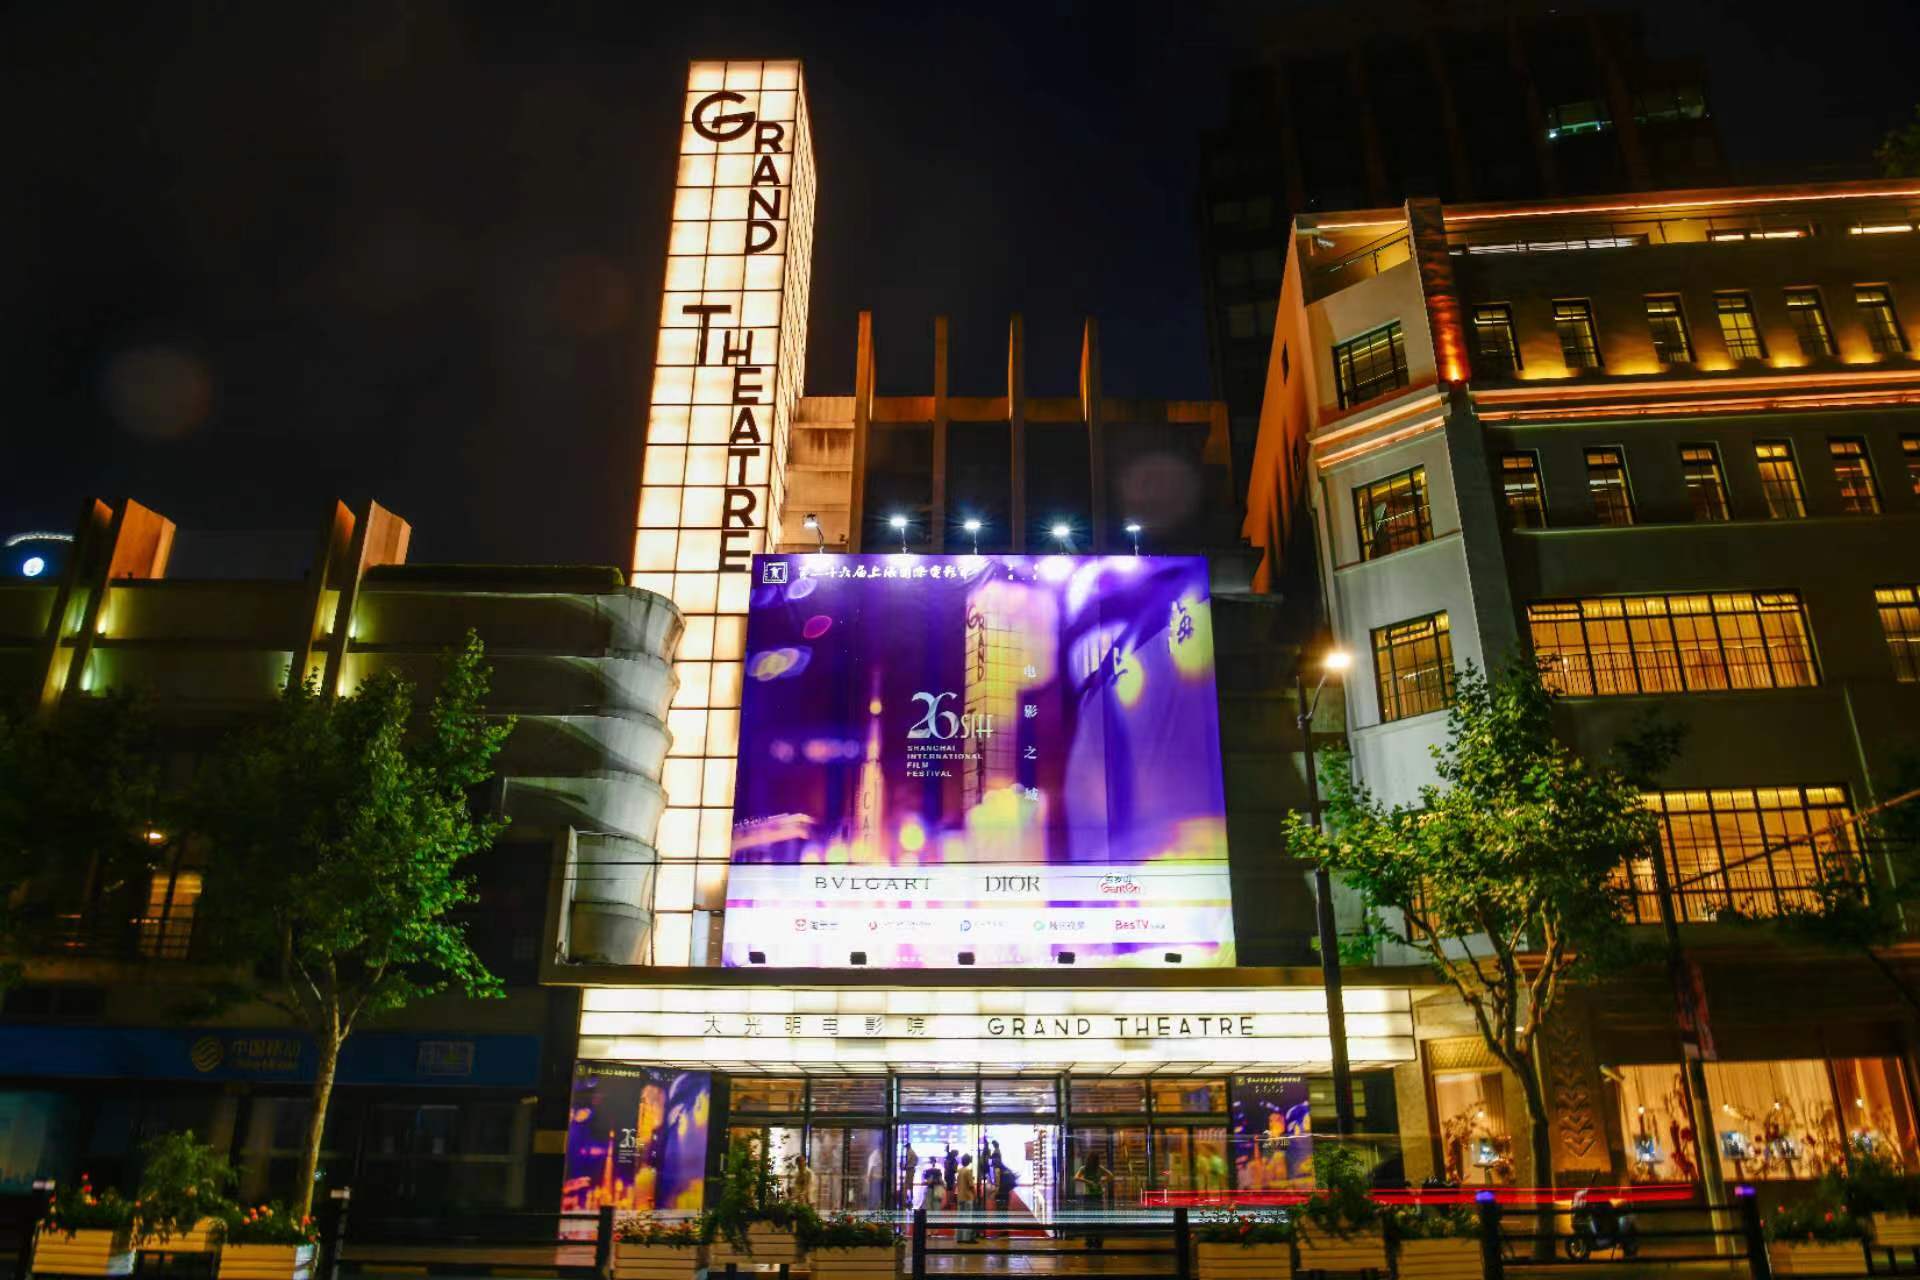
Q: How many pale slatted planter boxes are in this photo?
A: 11